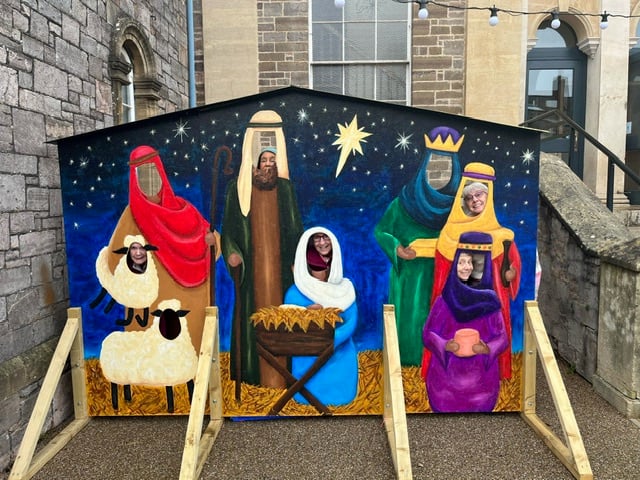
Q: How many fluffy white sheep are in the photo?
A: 2